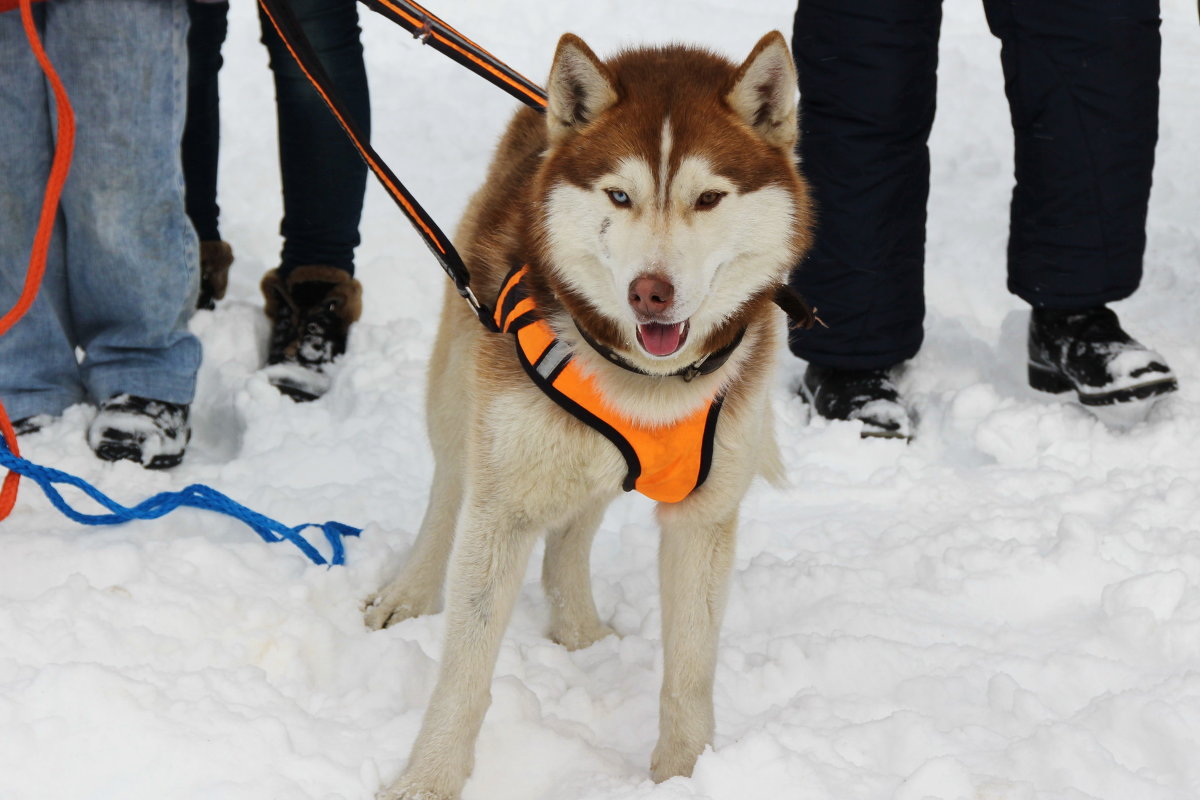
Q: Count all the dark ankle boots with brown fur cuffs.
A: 2